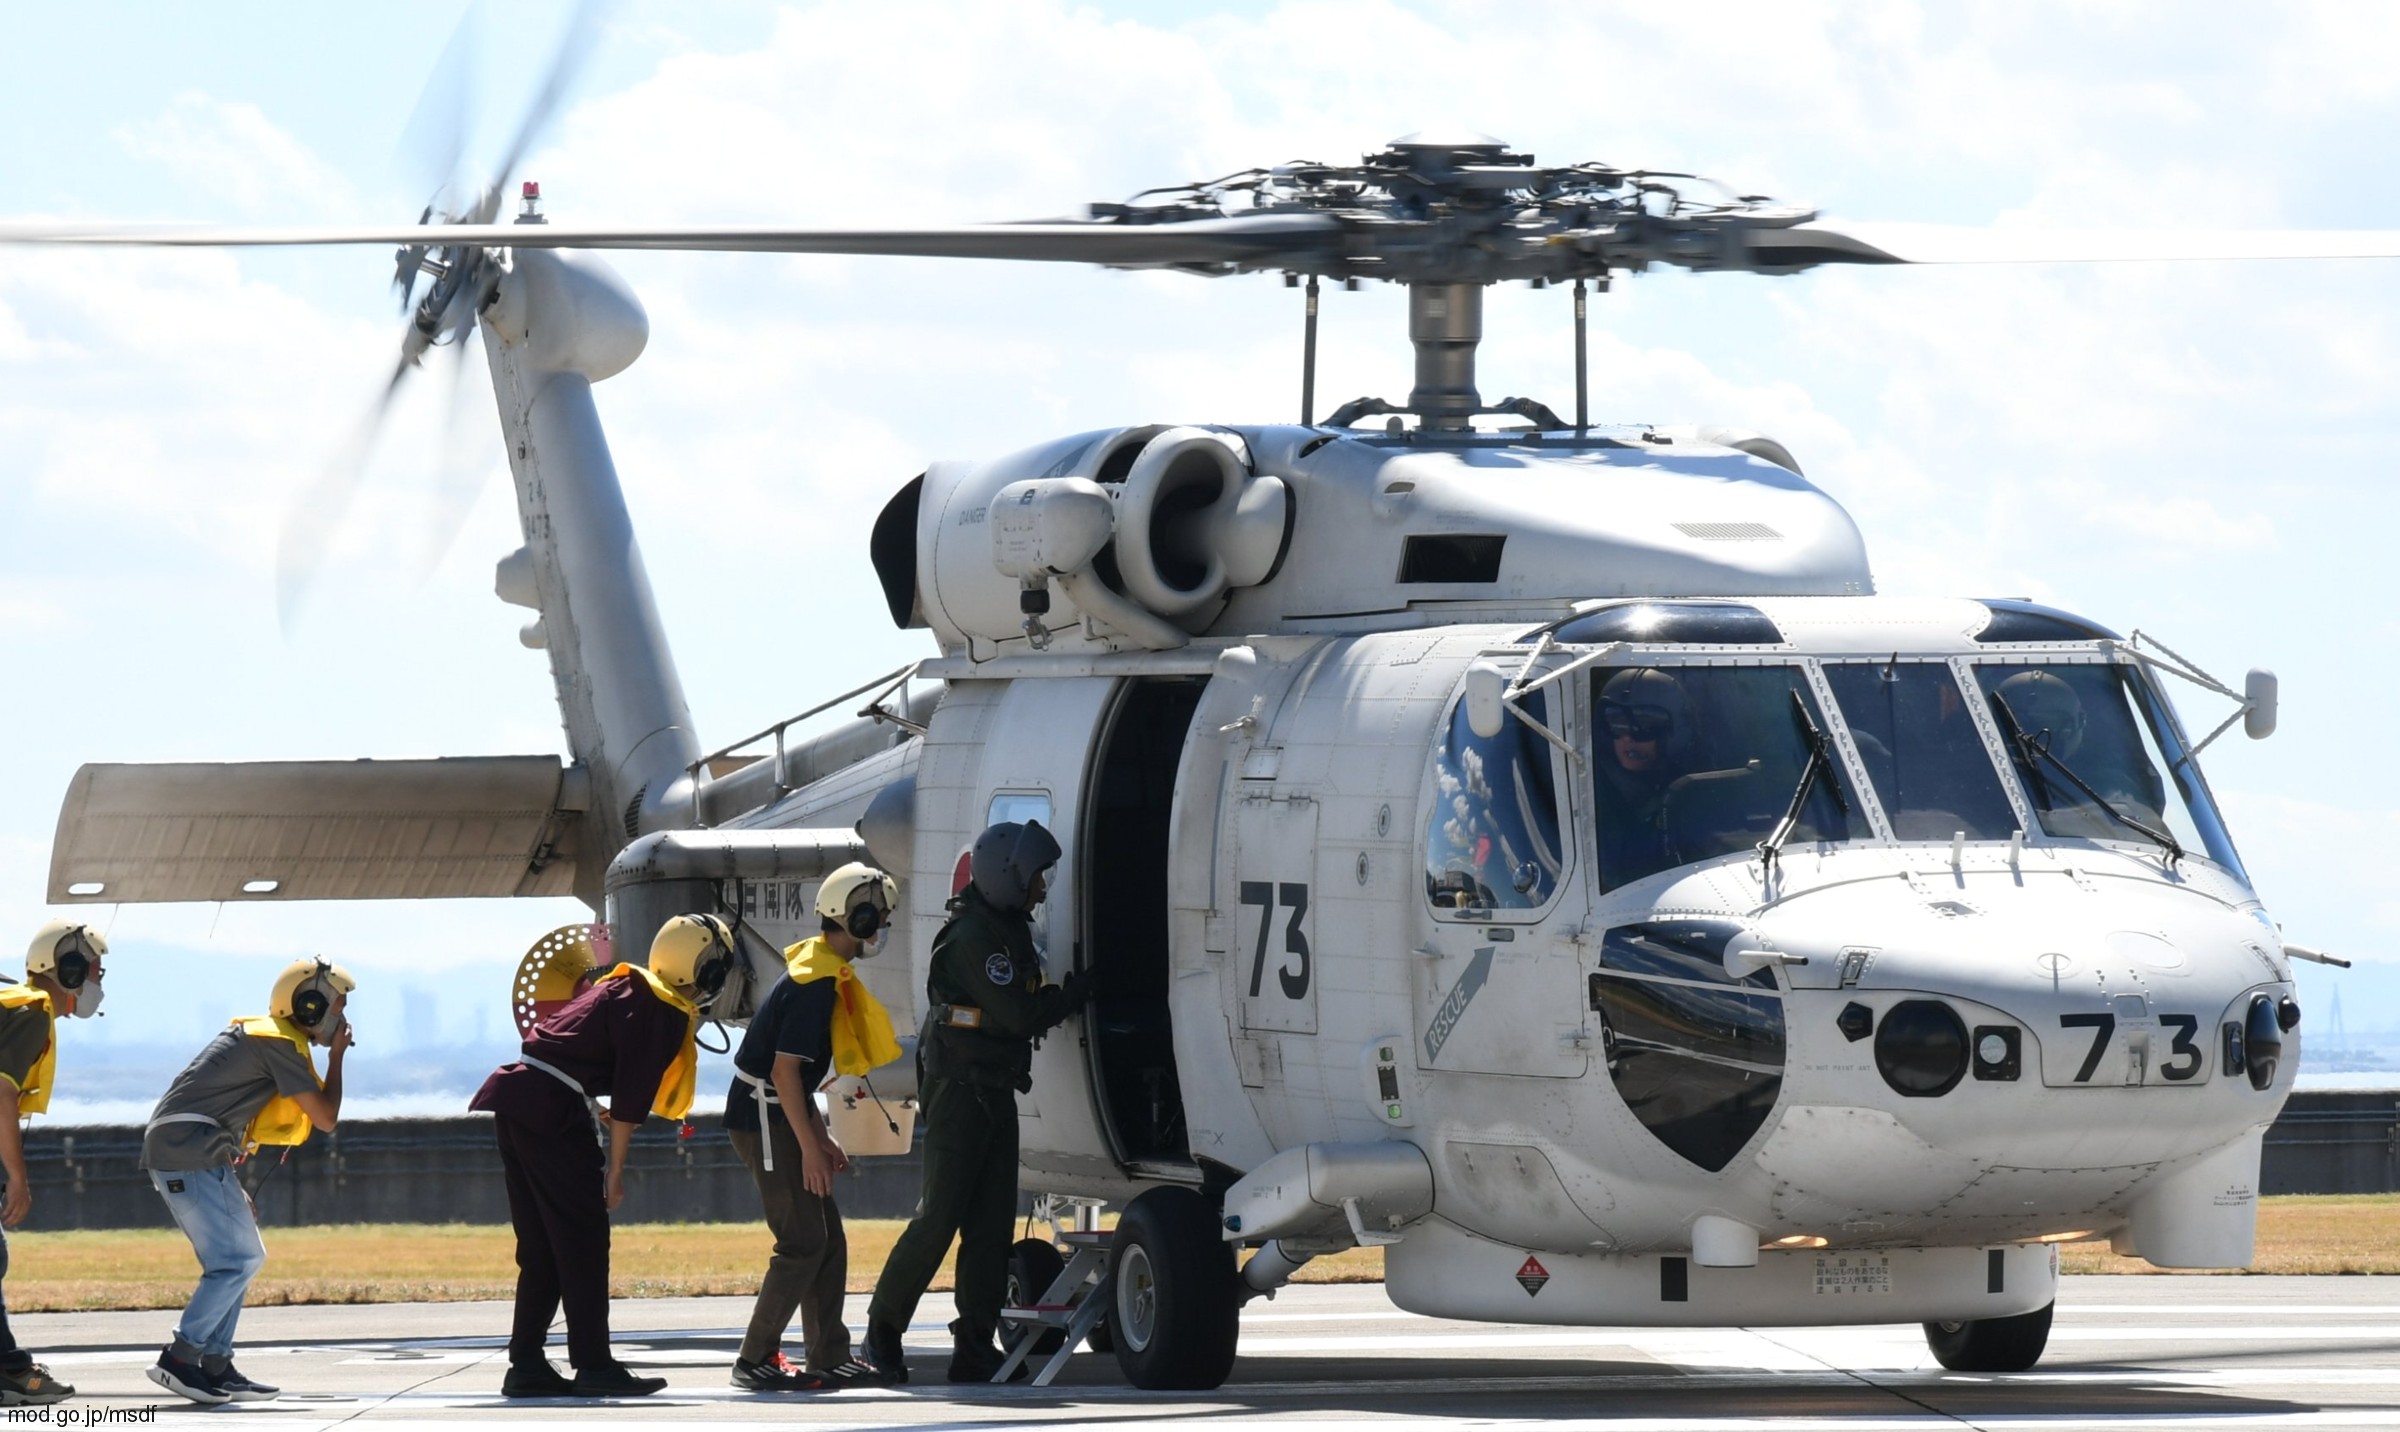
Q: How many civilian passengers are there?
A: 4